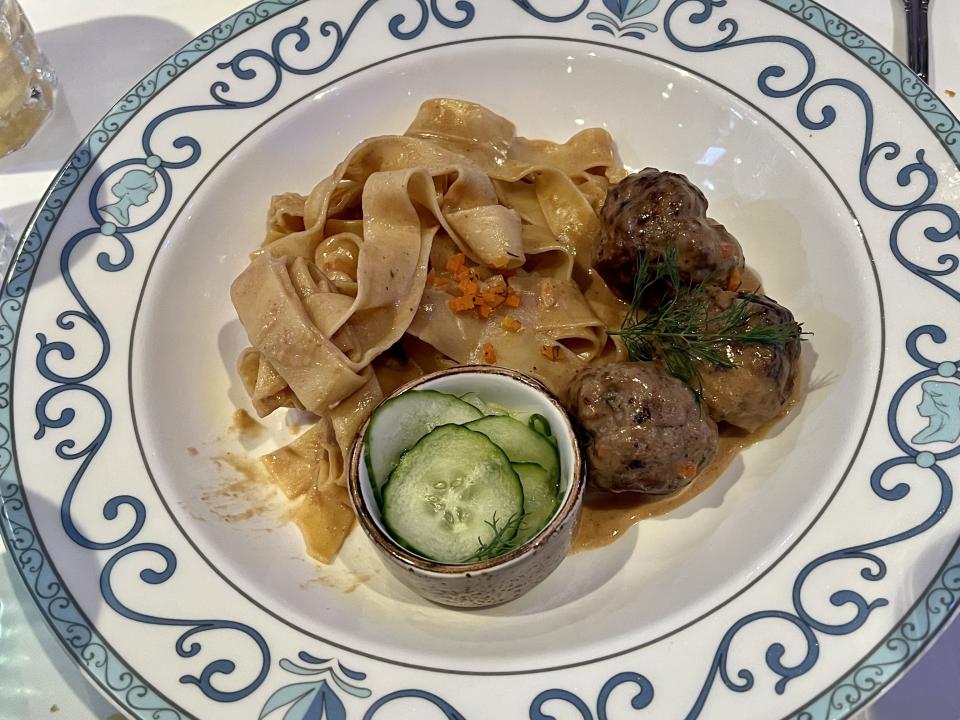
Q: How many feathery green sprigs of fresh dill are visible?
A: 2